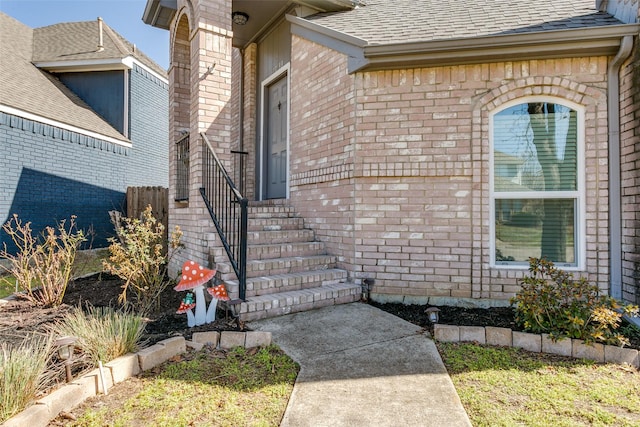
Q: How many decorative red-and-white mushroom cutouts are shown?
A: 3